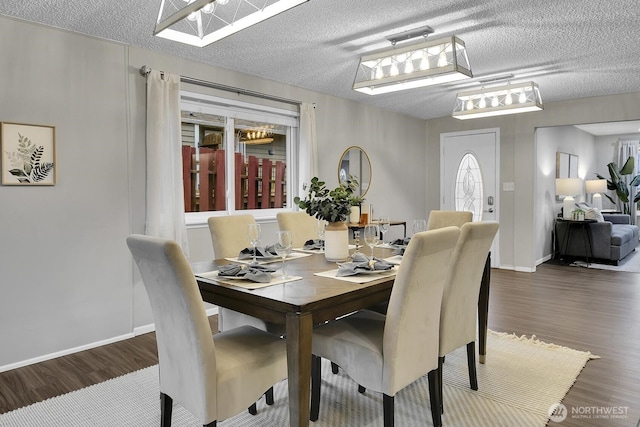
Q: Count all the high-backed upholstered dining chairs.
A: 6